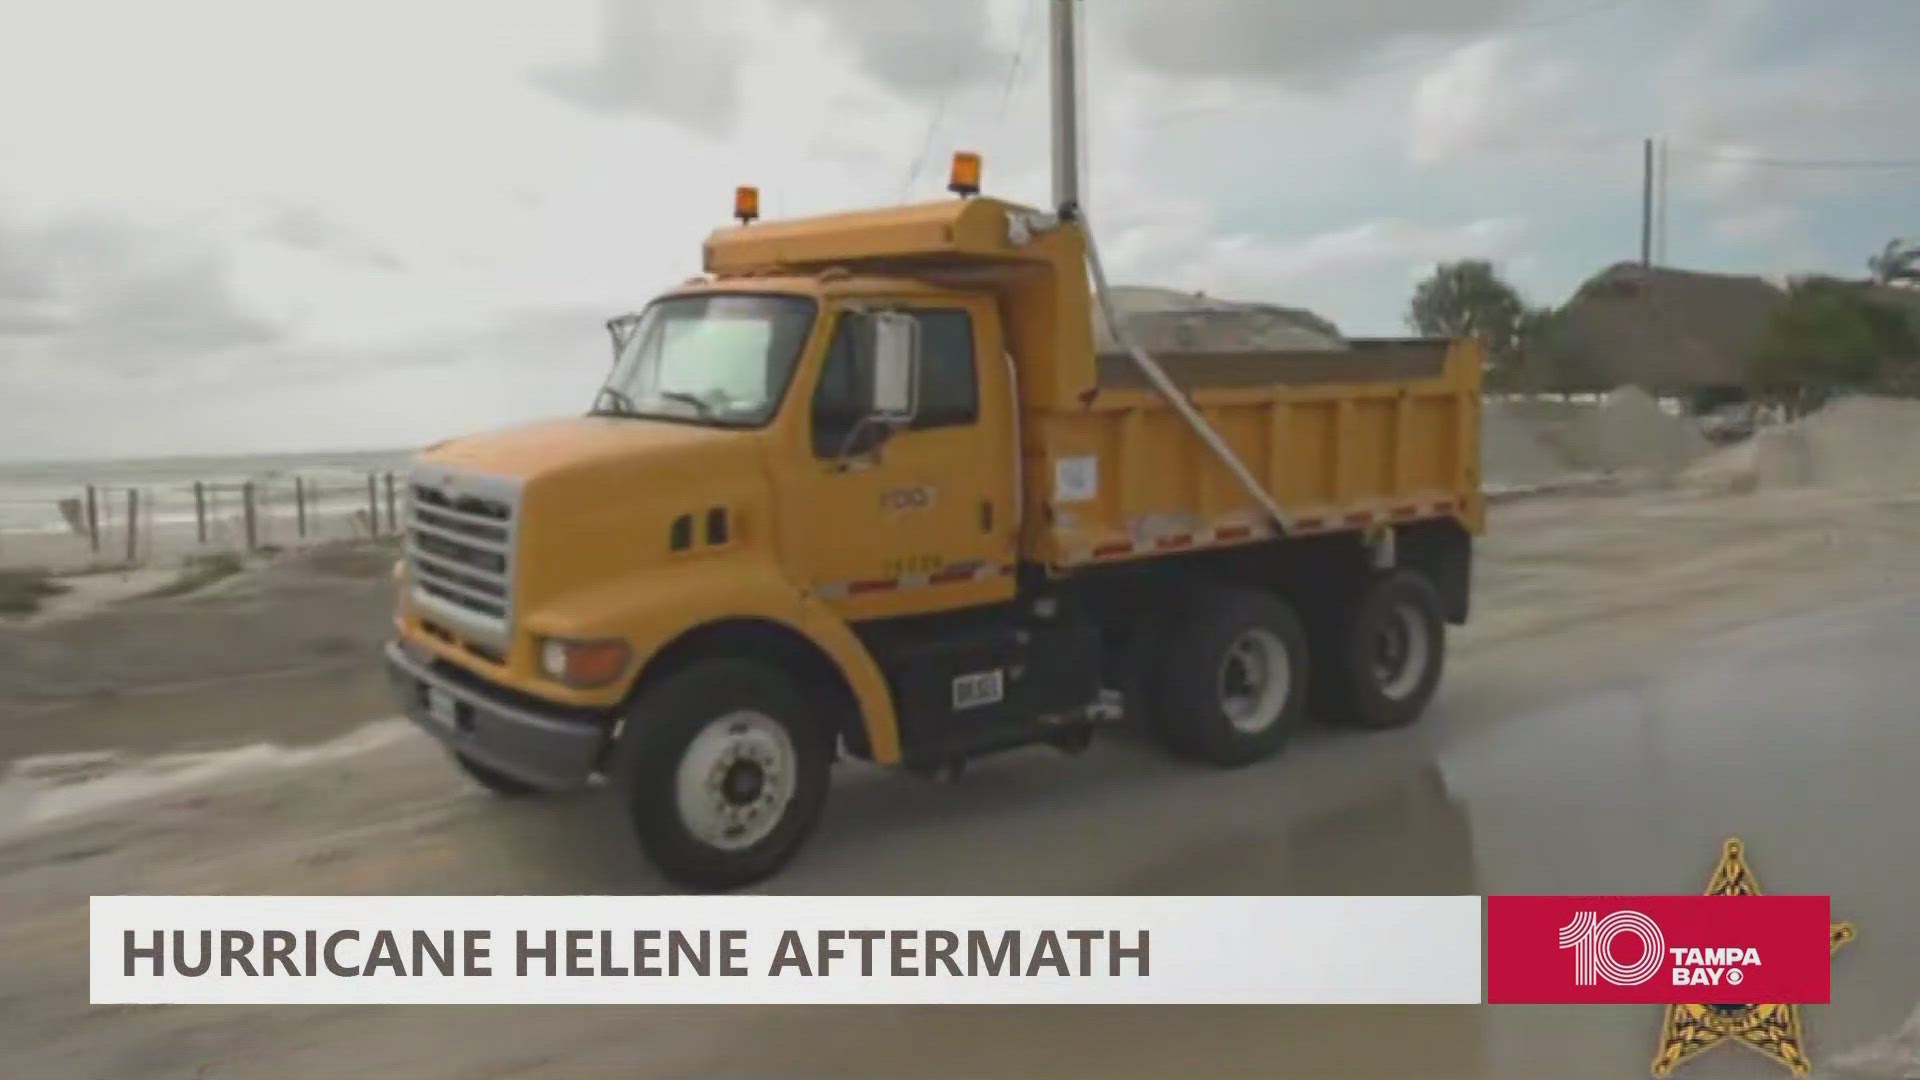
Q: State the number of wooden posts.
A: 7